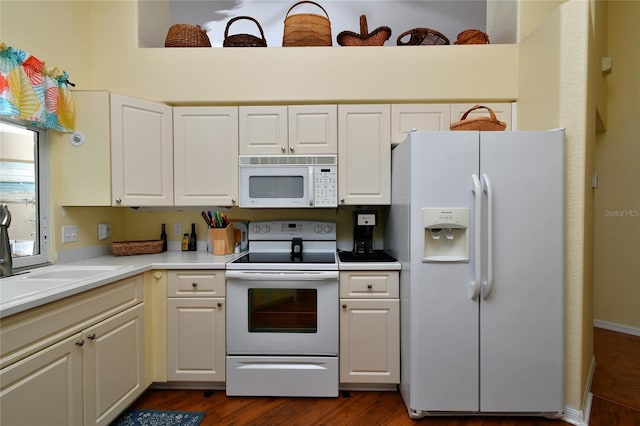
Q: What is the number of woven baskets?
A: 8